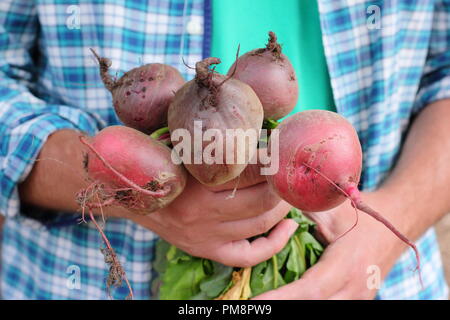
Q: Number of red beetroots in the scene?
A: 2